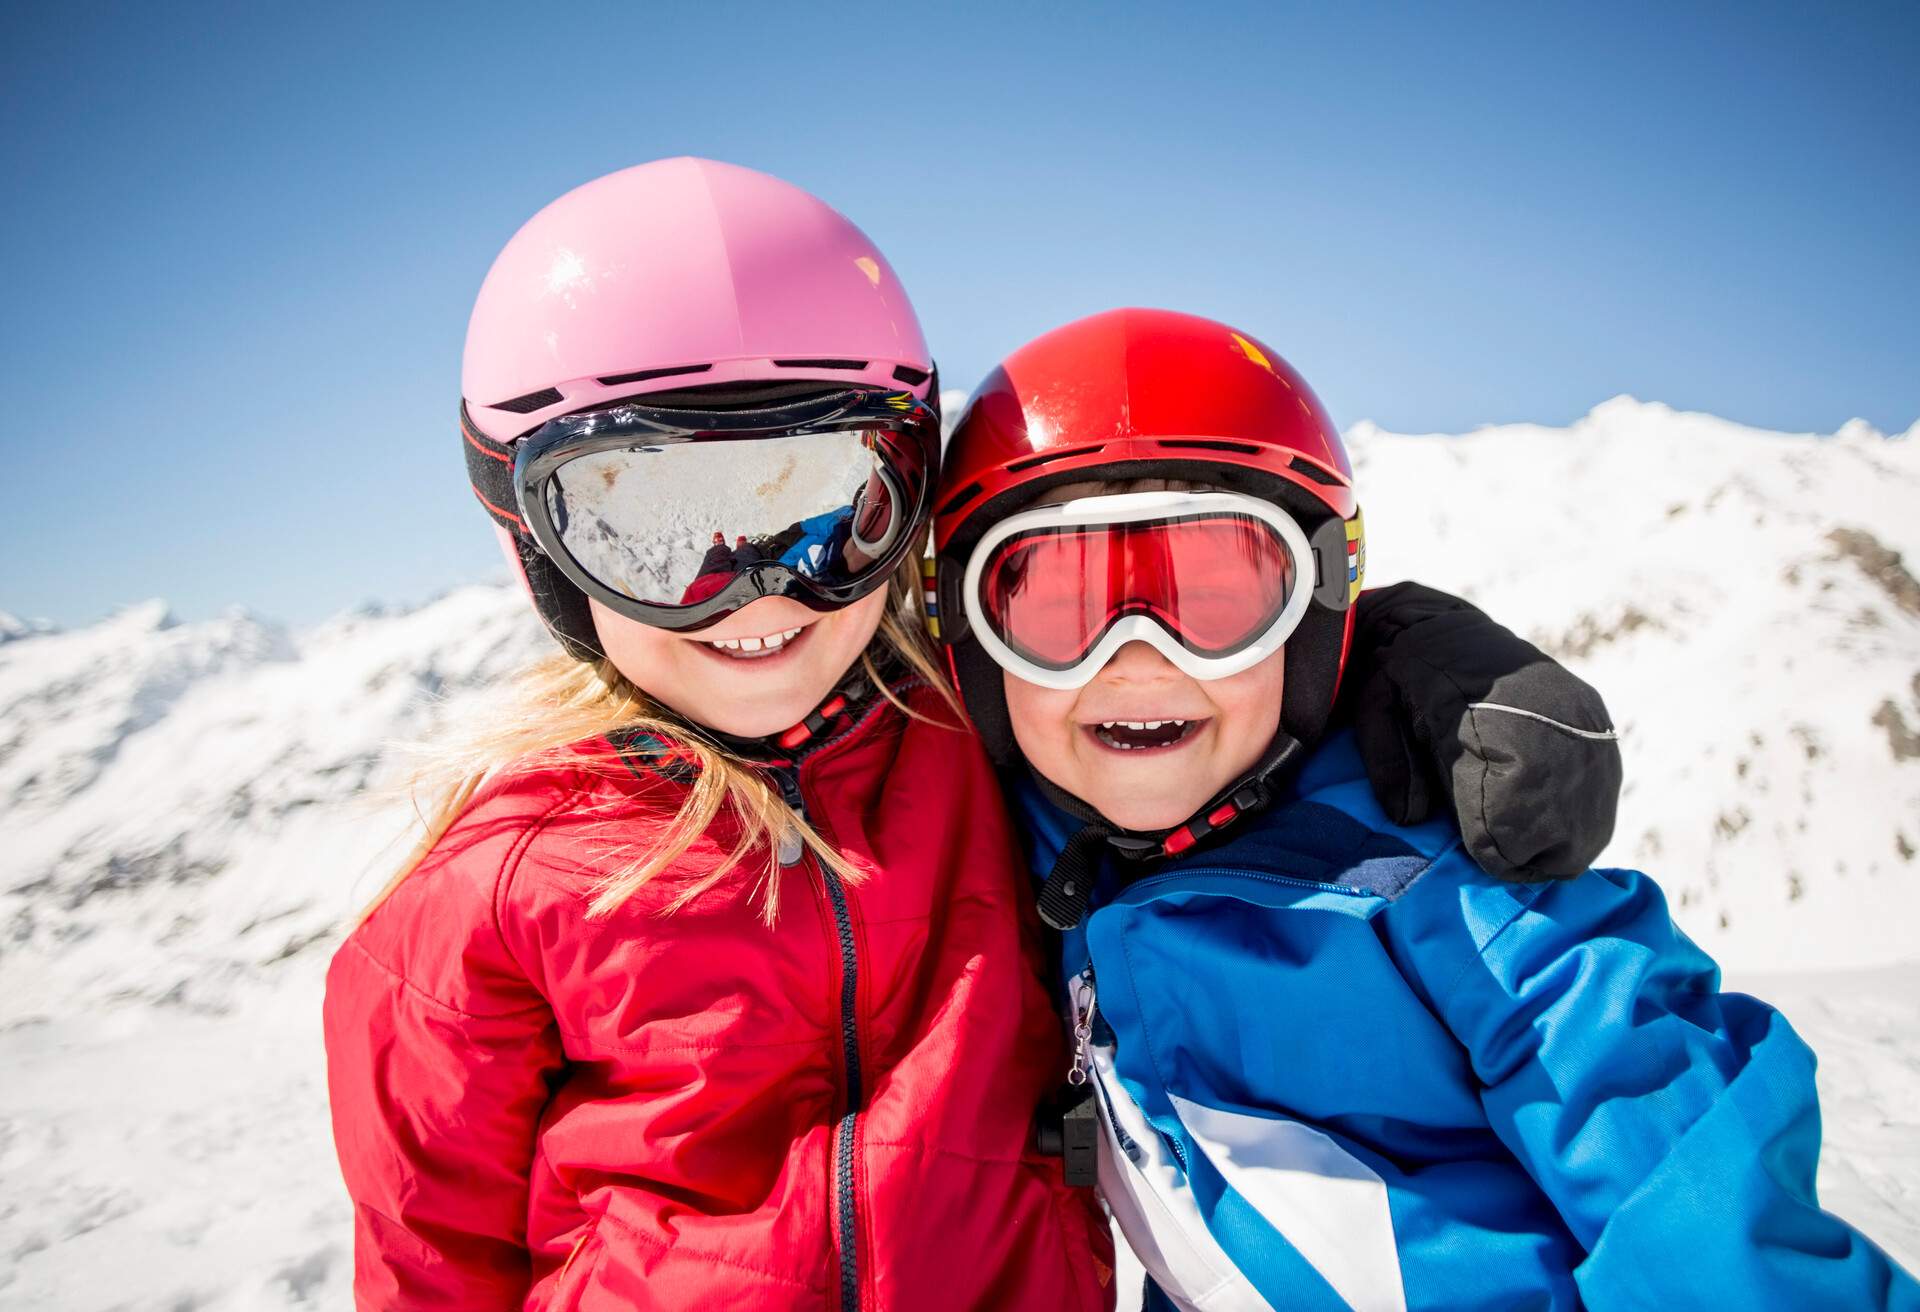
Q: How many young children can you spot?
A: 2